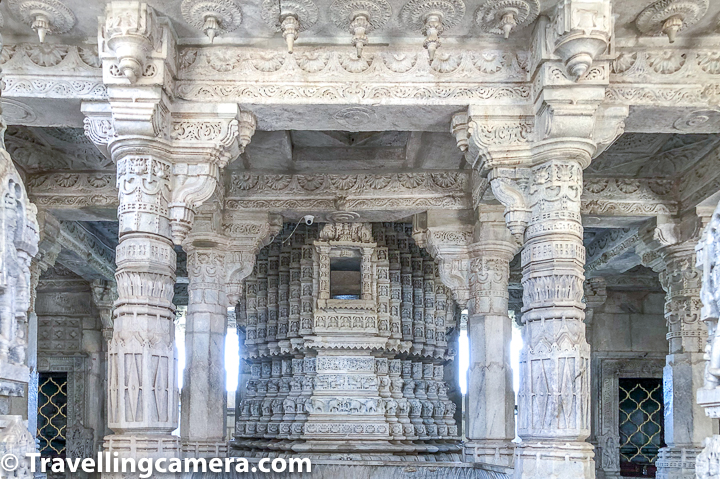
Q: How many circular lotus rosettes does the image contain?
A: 7